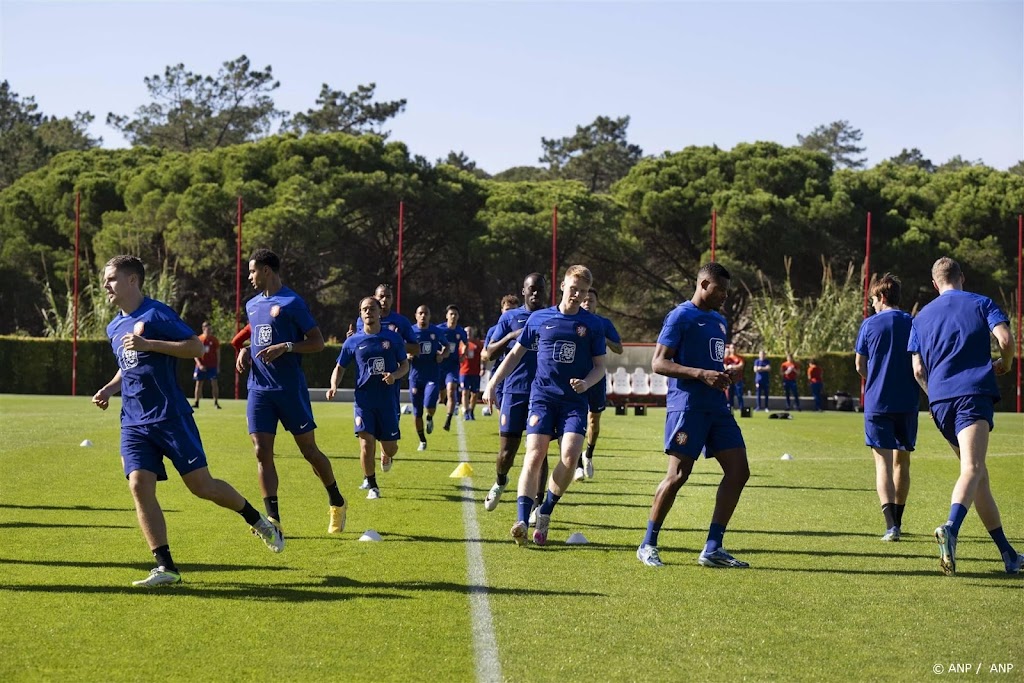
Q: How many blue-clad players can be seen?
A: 13